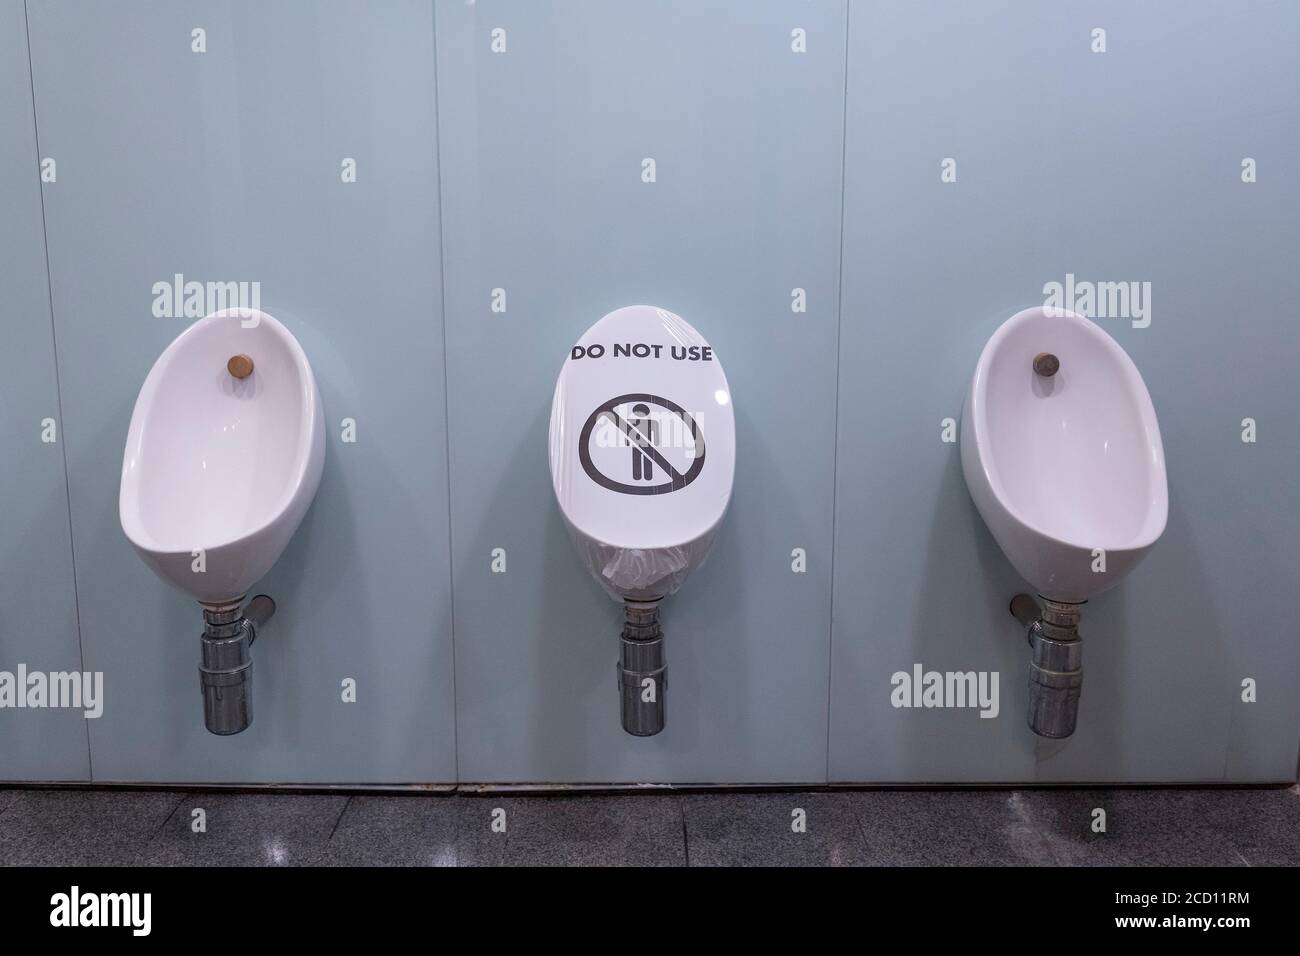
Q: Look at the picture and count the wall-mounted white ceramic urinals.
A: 3